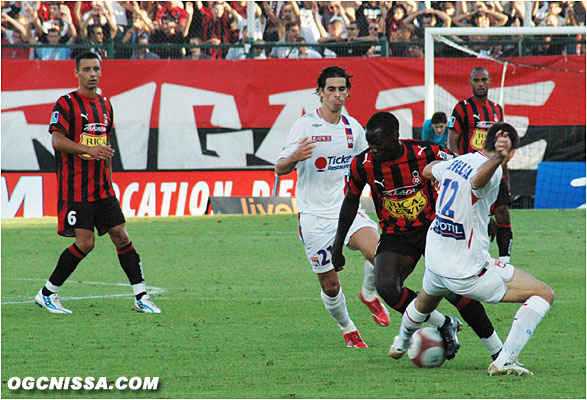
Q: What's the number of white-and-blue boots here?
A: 2